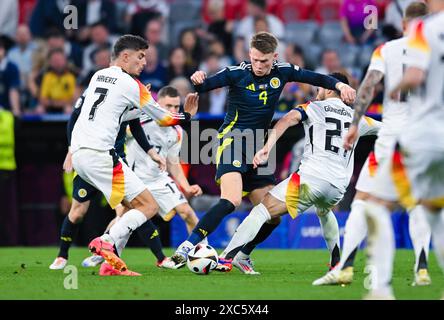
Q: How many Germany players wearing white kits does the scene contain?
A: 5